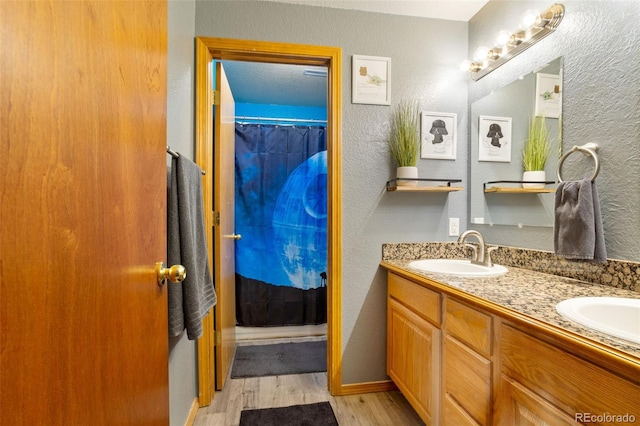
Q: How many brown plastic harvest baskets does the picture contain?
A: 0